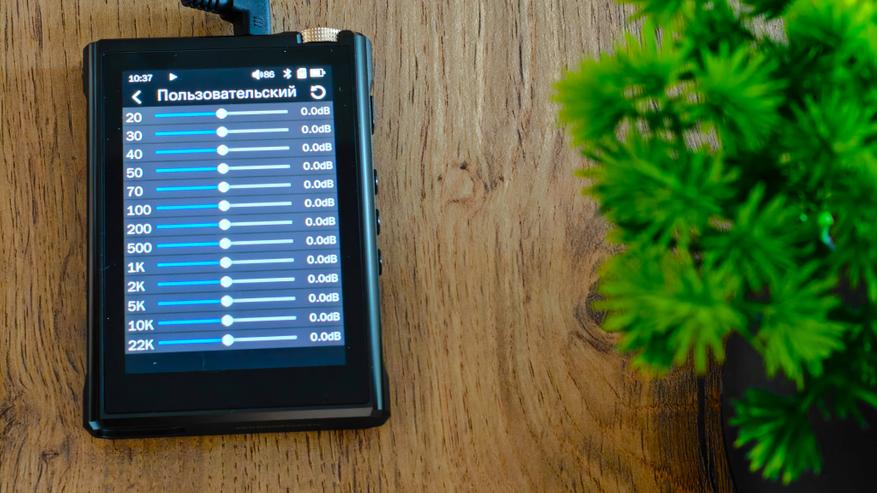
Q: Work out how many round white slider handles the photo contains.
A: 13